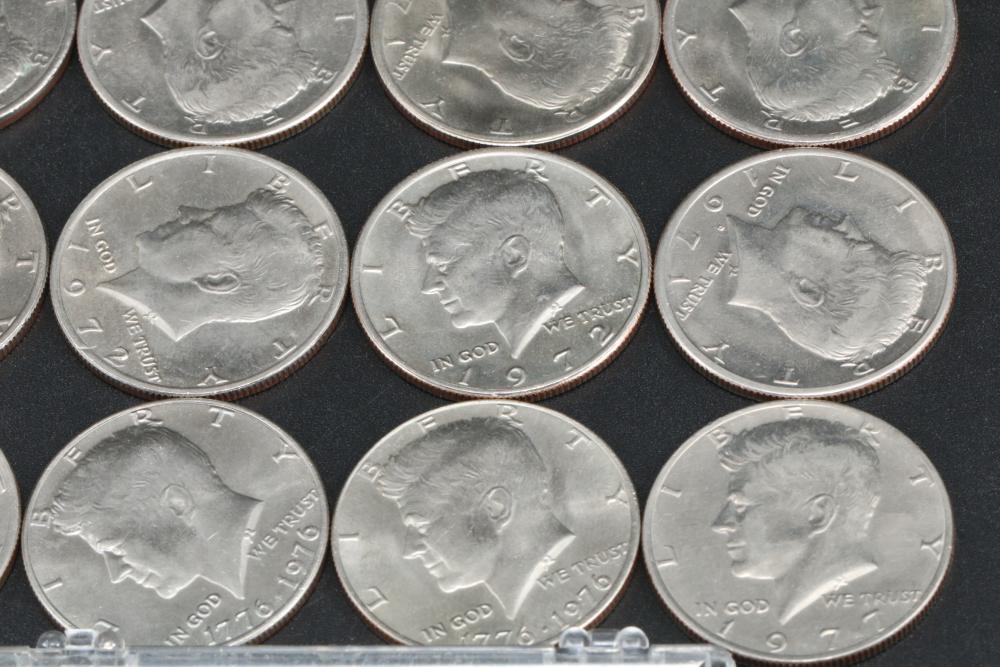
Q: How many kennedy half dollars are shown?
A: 12